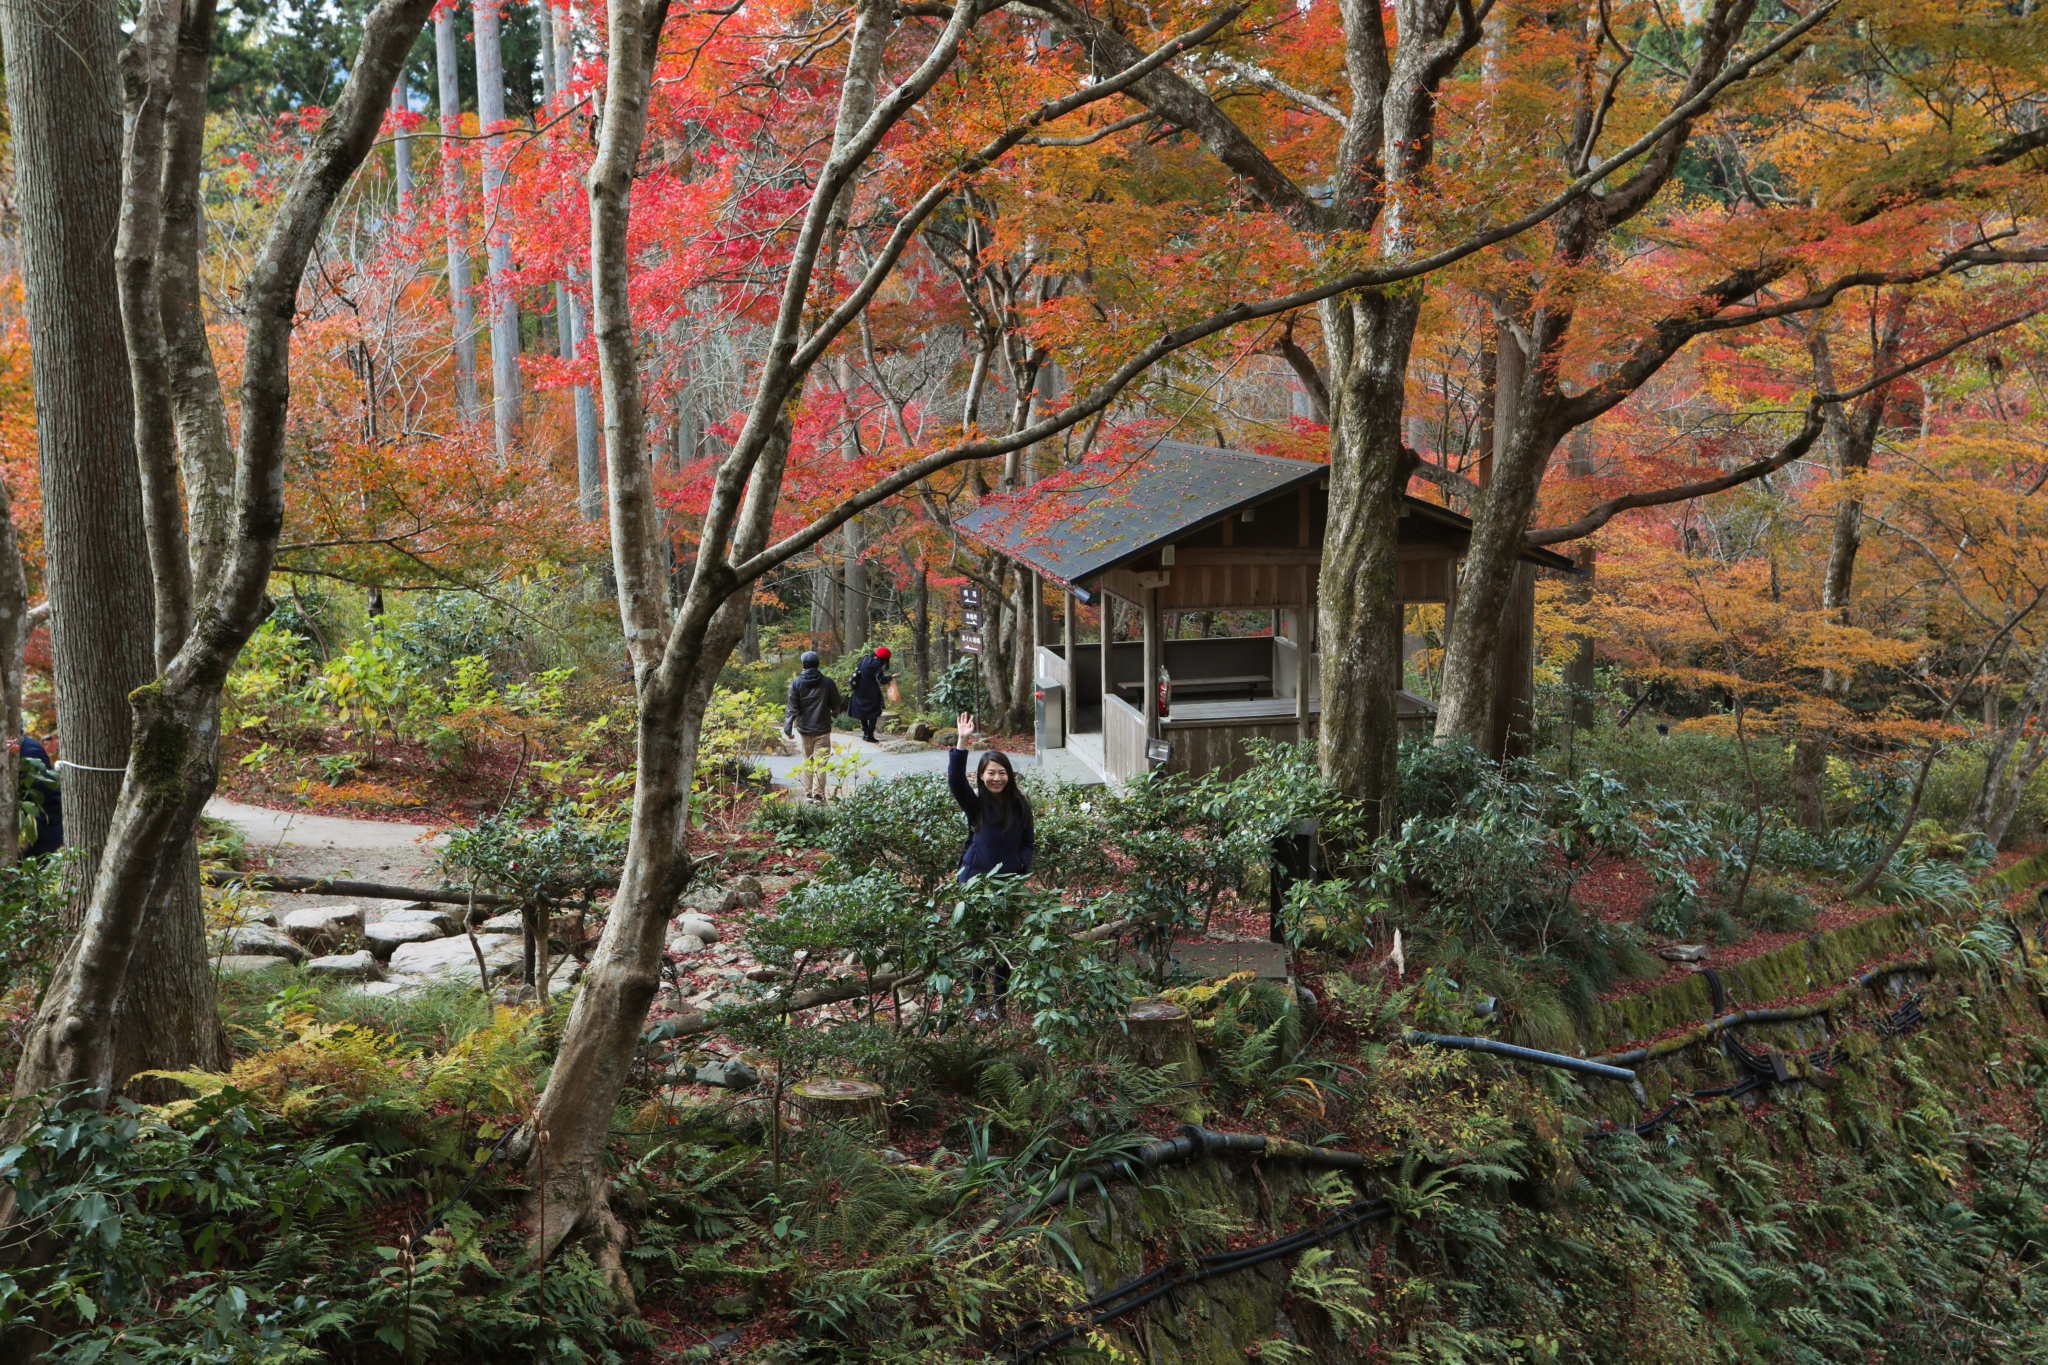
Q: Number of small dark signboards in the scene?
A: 3